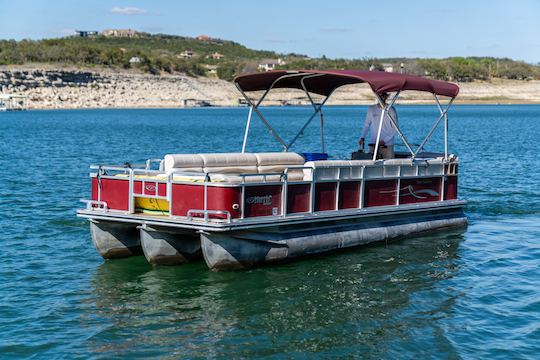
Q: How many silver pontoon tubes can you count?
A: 3